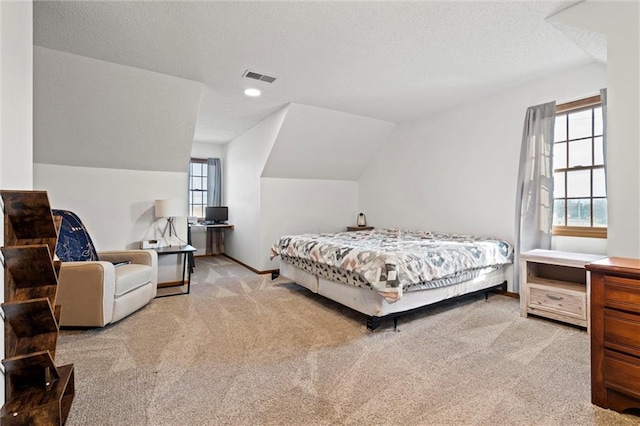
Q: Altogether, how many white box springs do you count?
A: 2